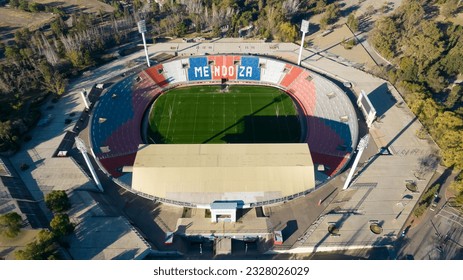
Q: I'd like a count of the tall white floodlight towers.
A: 4